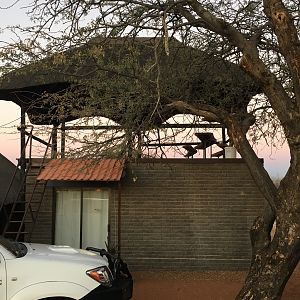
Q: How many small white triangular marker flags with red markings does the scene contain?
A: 0